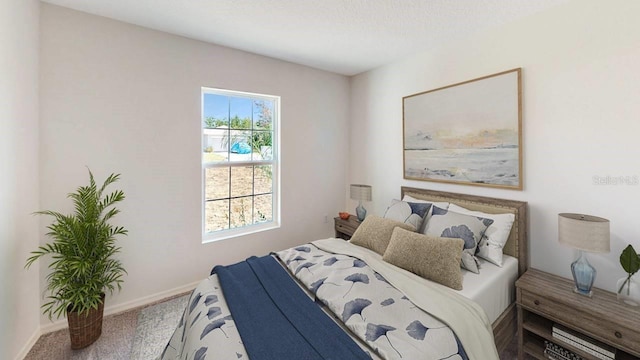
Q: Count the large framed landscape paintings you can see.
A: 1